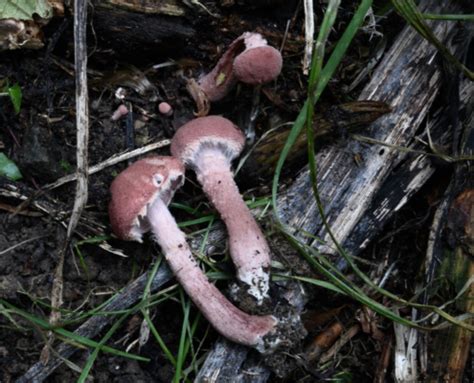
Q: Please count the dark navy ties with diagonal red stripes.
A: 0